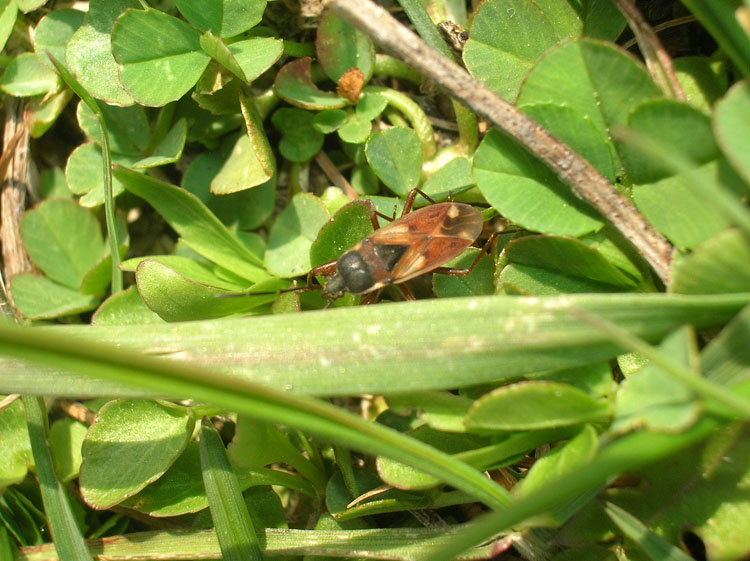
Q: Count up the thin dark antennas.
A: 2